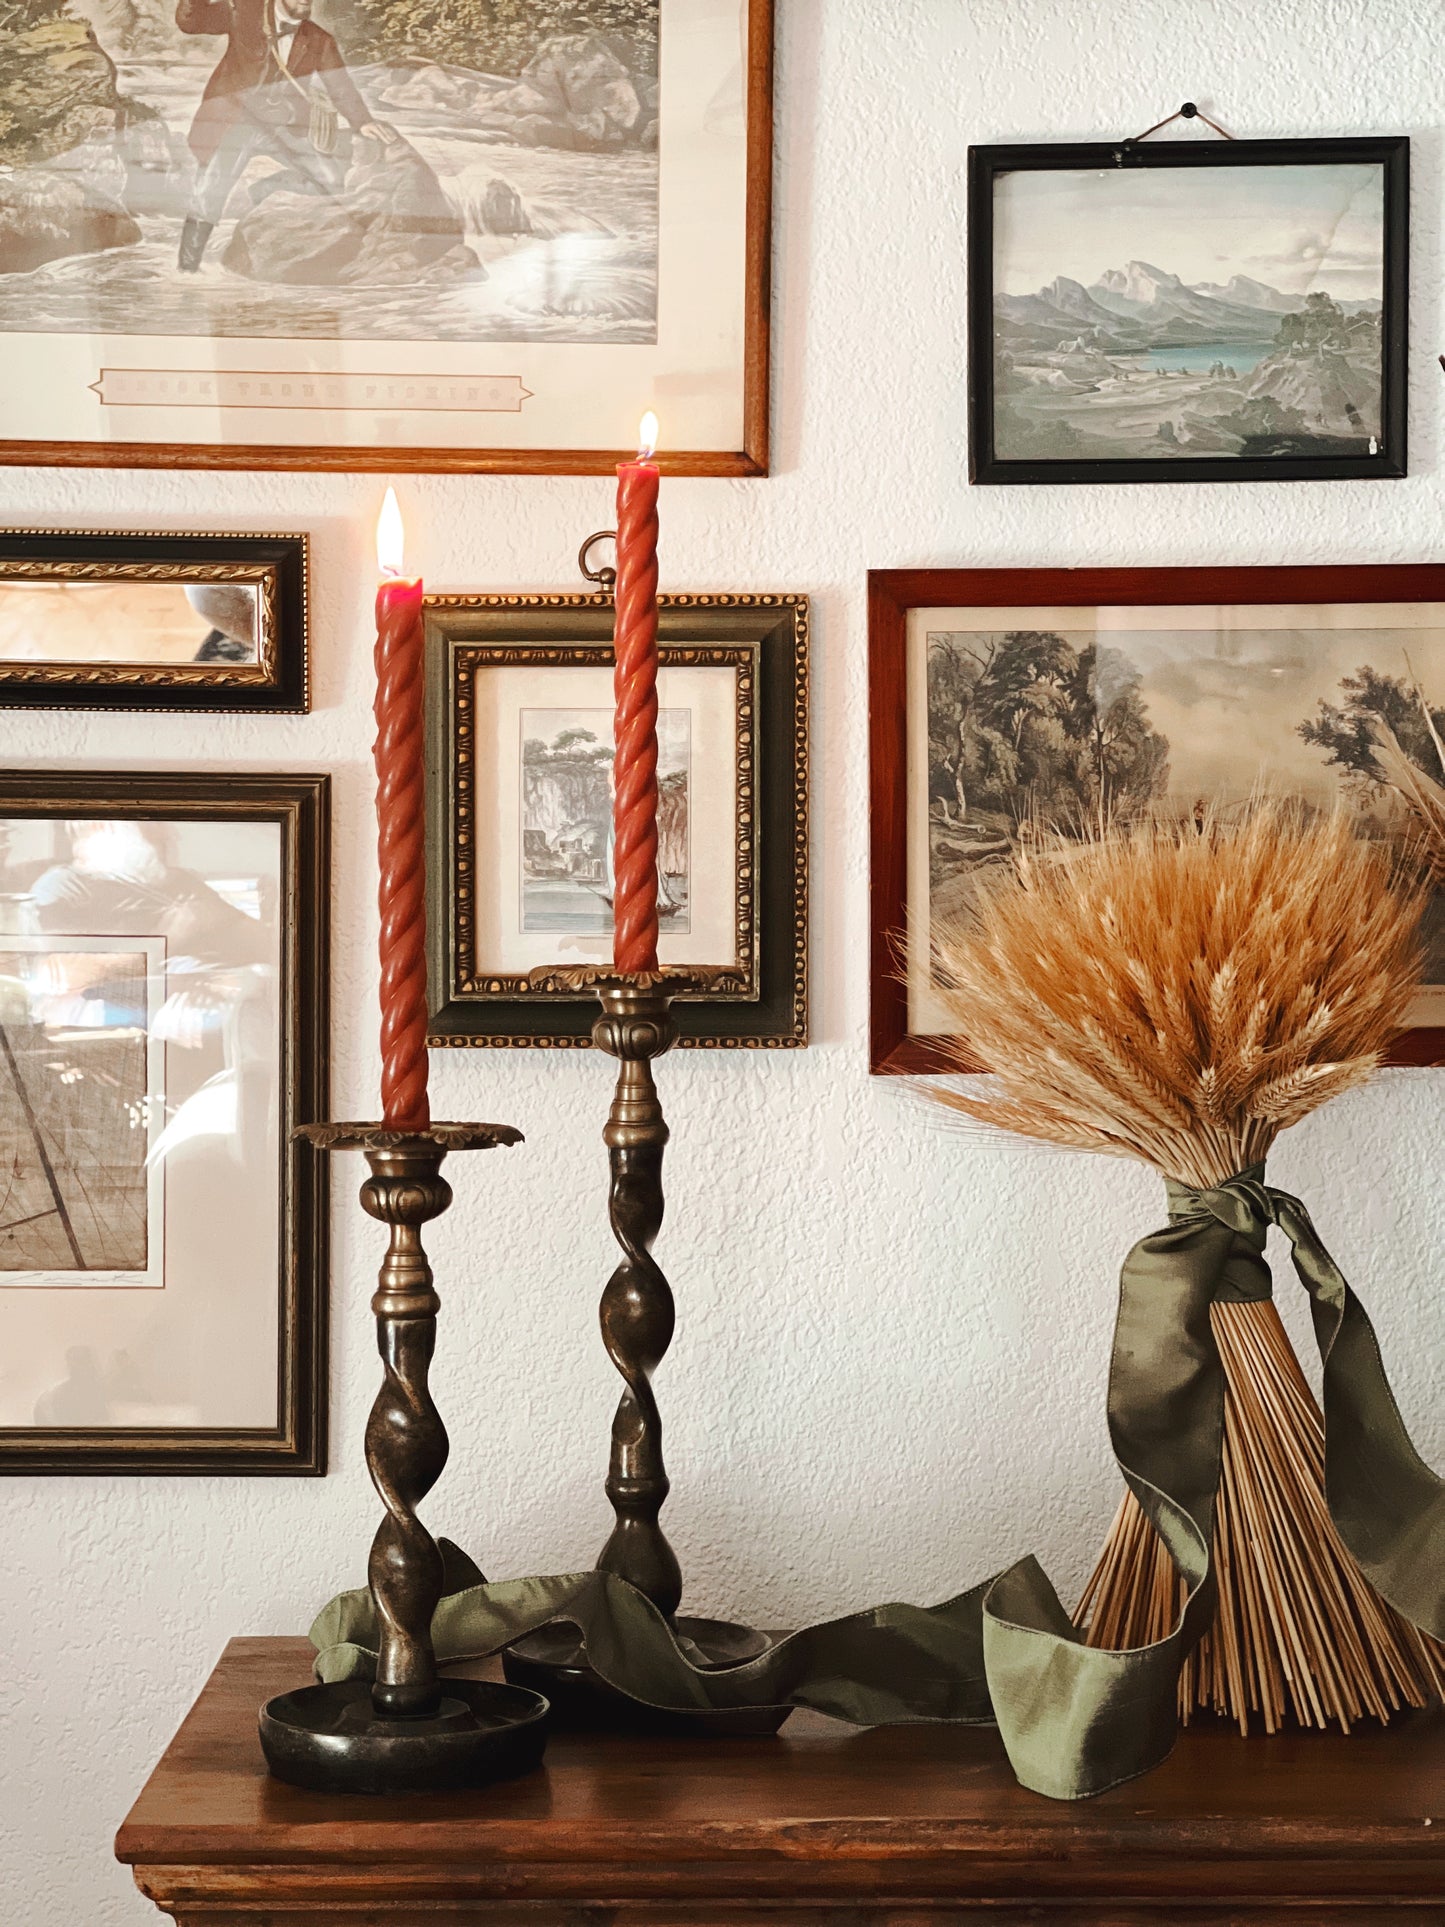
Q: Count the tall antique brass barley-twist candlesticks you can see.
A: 2